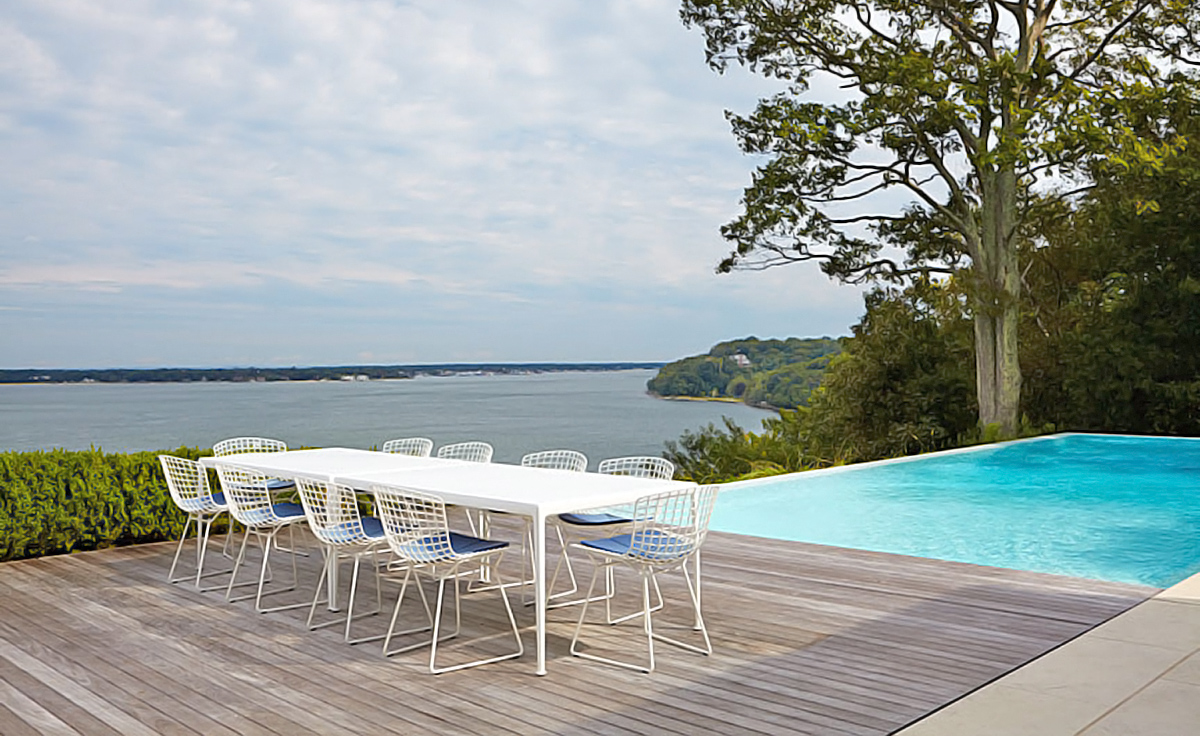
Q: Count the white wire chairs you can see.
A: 10